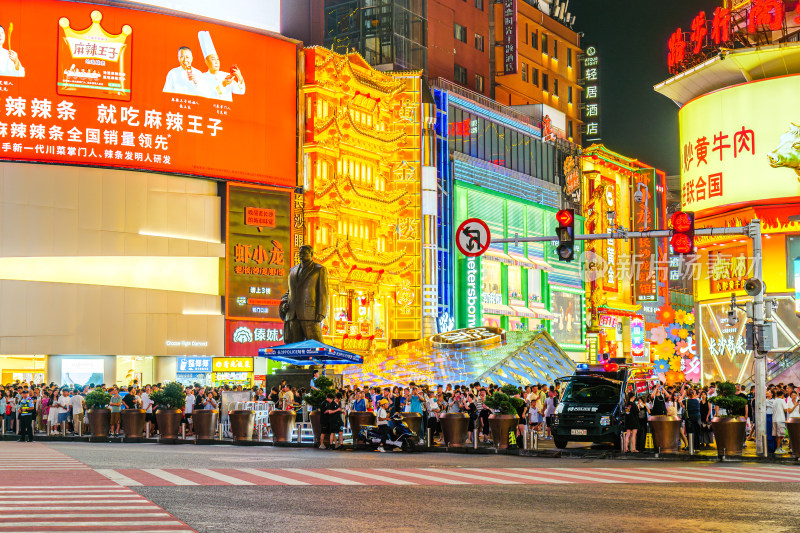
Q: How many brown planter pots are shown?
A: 14